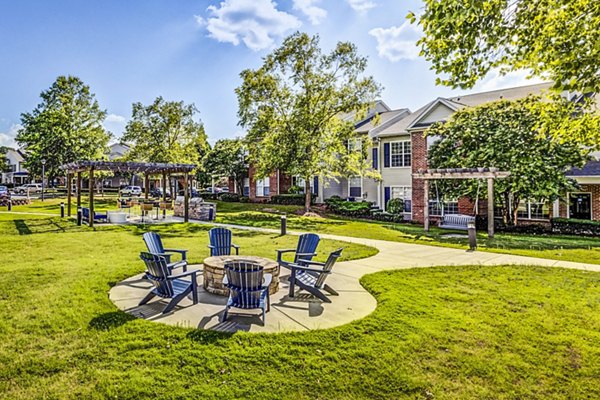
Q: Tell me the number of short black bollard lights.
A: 6